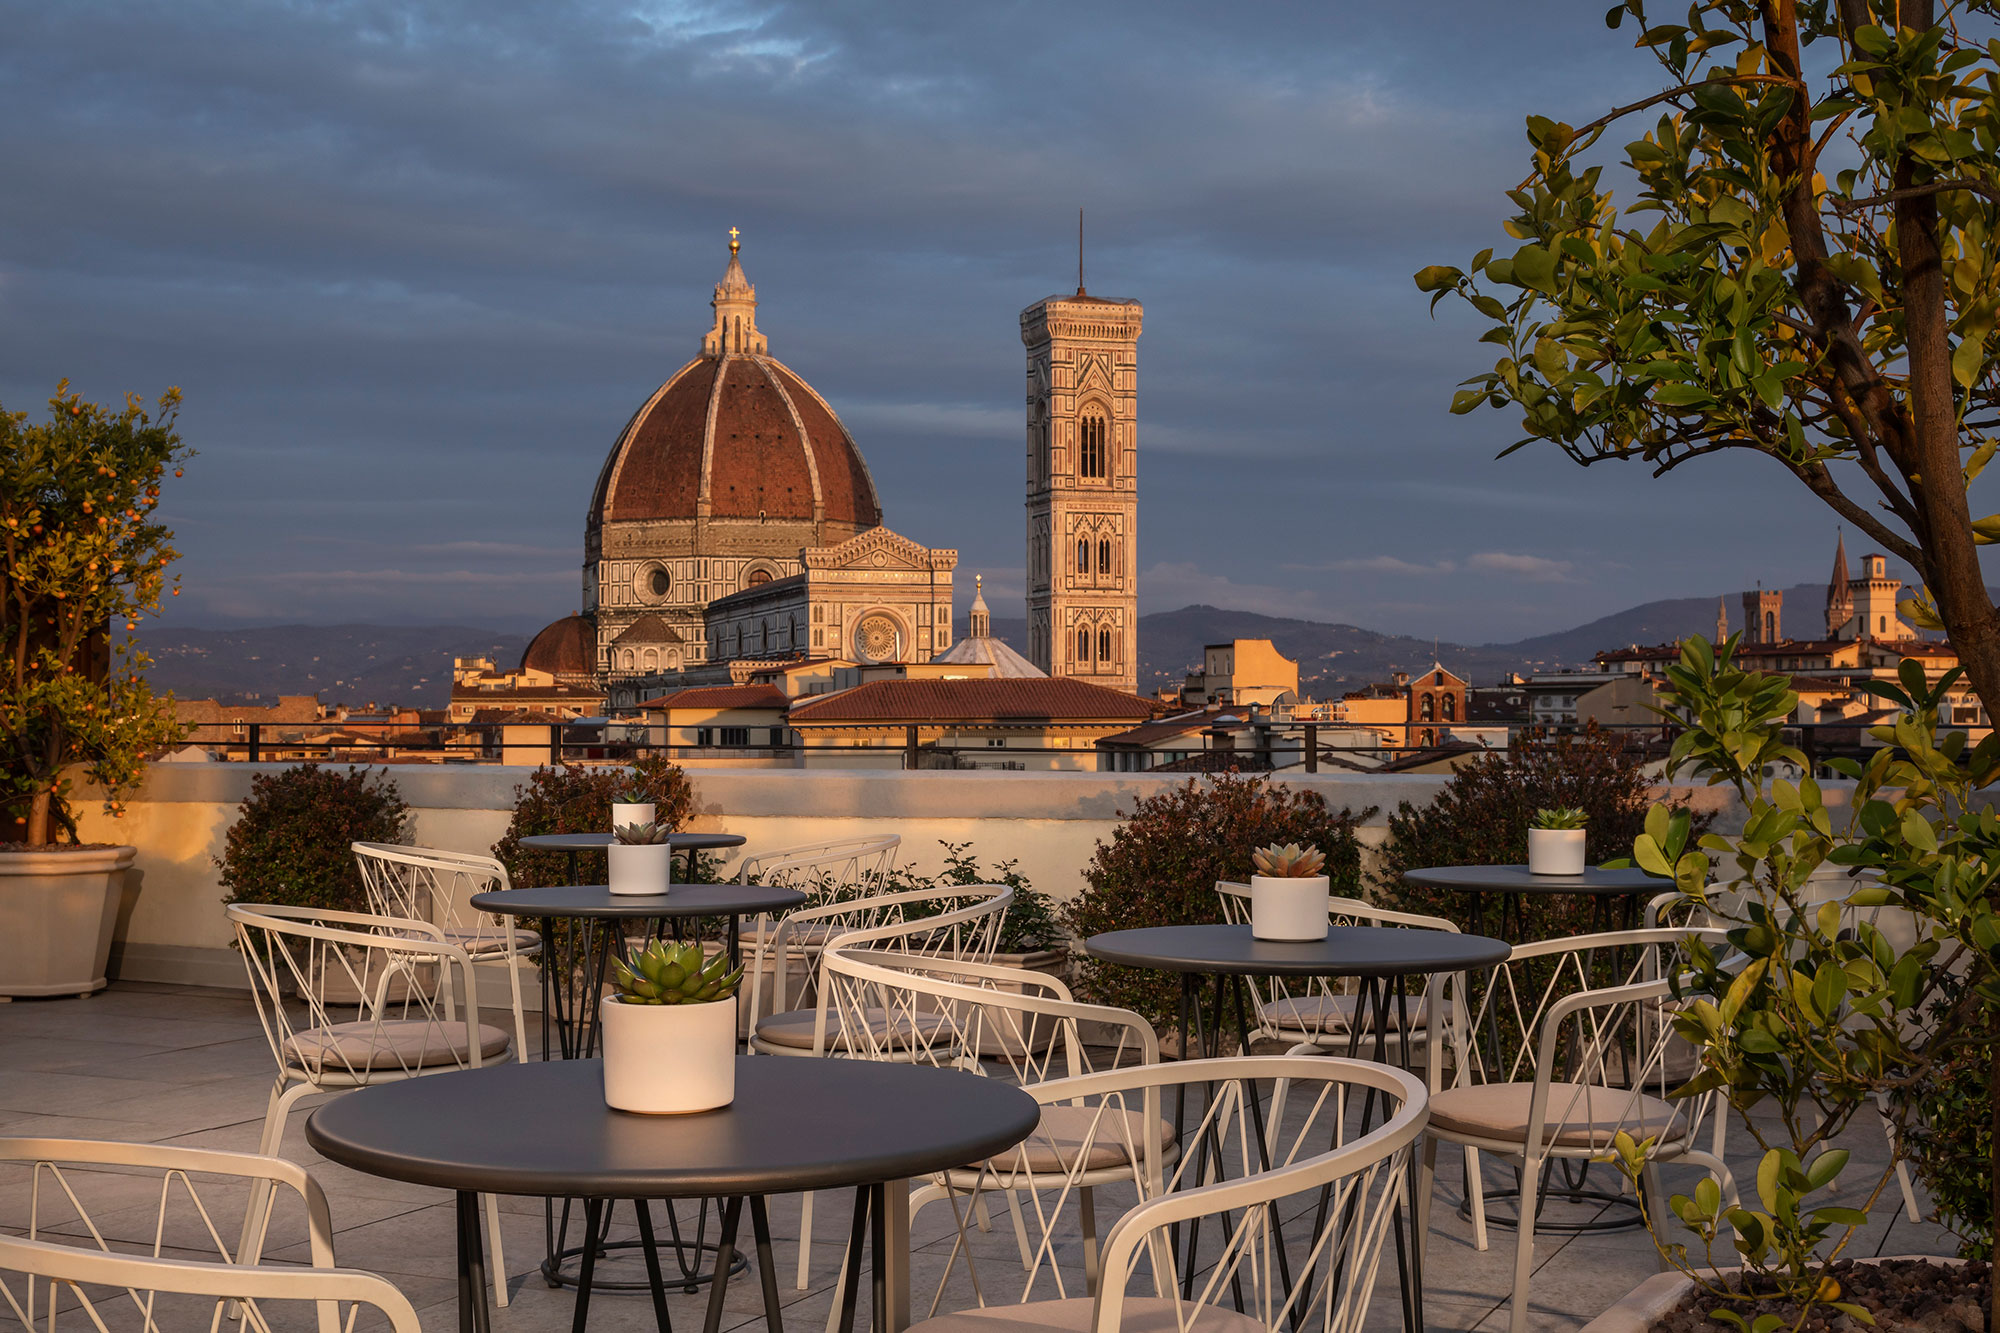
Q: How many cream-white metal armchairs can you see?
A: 10